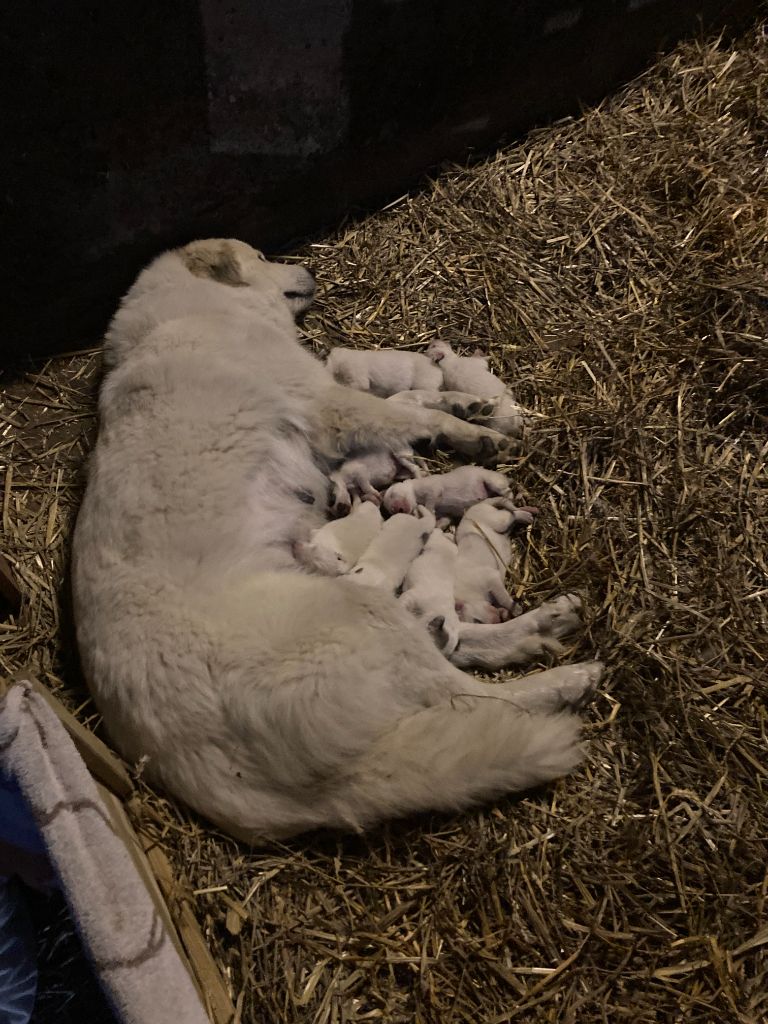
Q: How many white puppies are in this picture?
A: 8